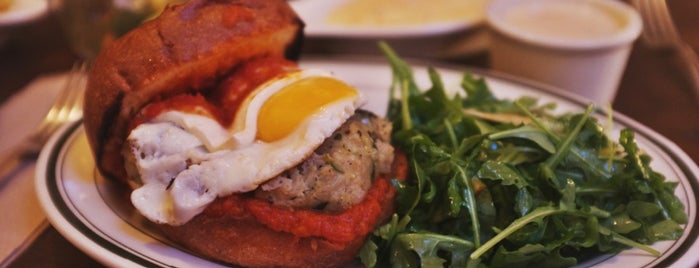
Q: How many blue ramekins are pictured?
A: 0